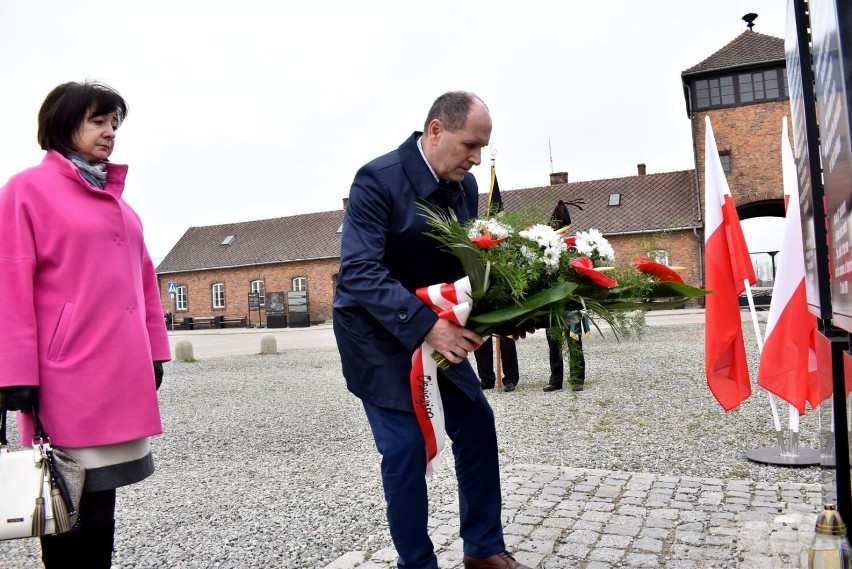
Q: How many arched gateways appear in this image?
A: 1